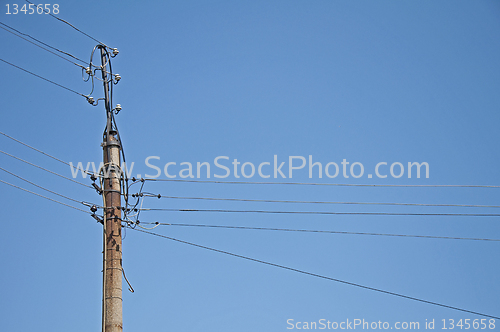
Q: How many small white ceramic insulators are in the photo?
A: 5